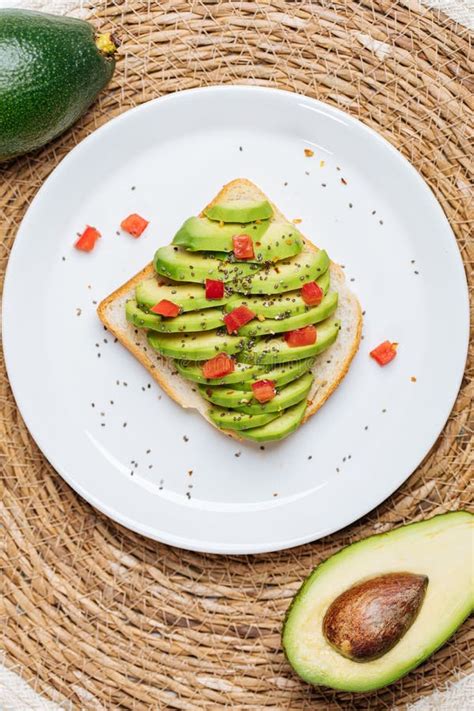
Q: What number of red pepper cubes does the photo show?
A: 11